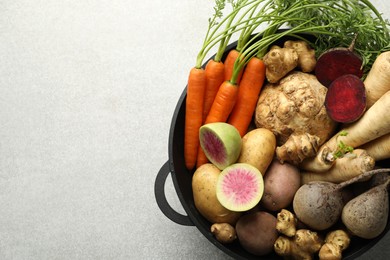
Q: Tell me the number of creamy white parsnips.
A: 5